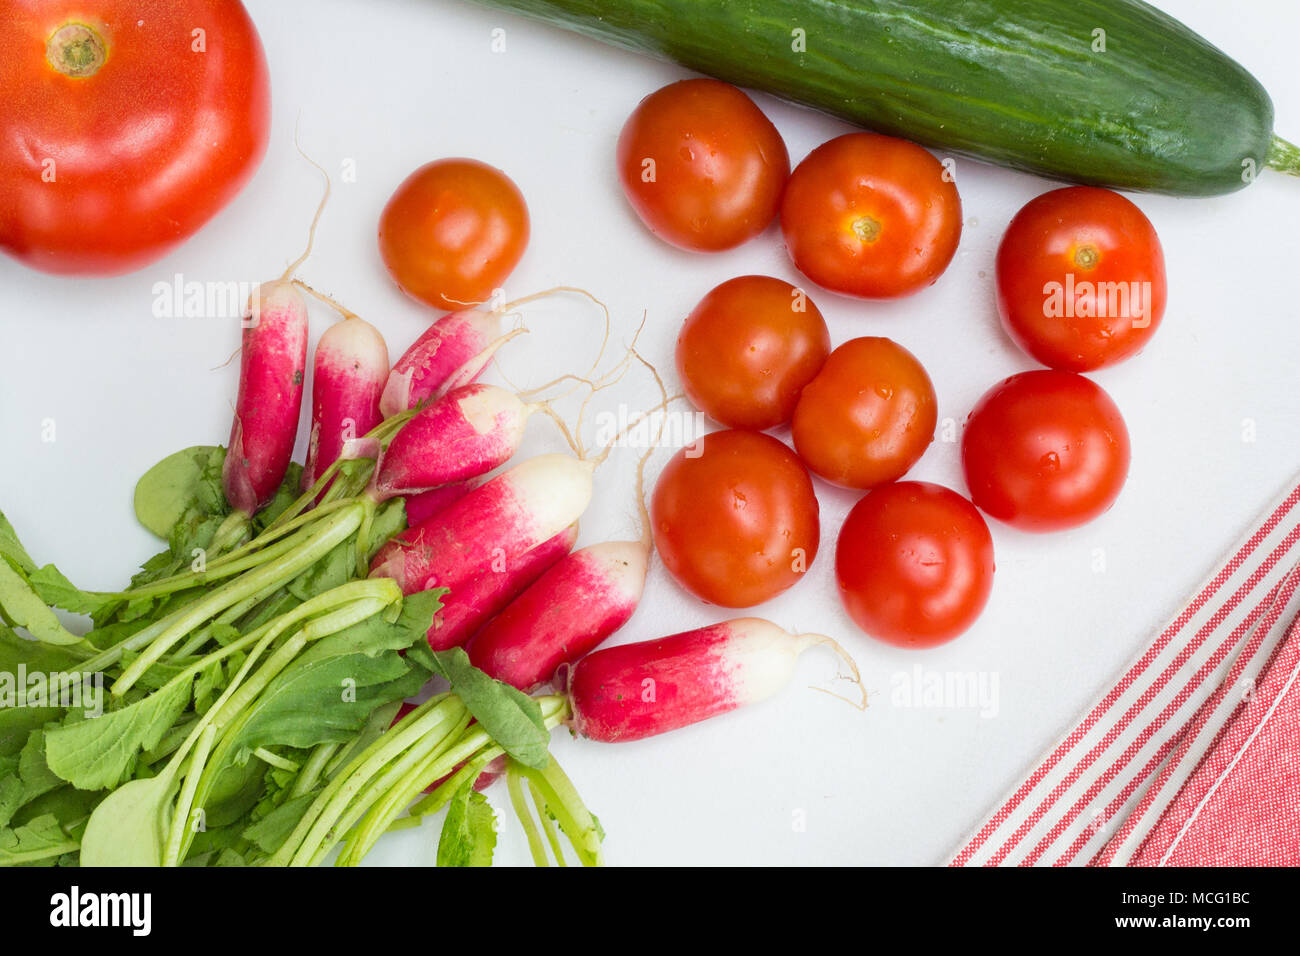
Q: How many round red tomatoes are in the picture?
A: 10